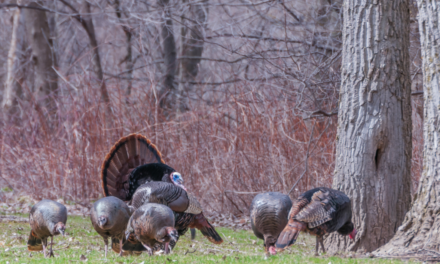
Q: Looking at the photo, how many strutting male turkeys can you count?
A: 1